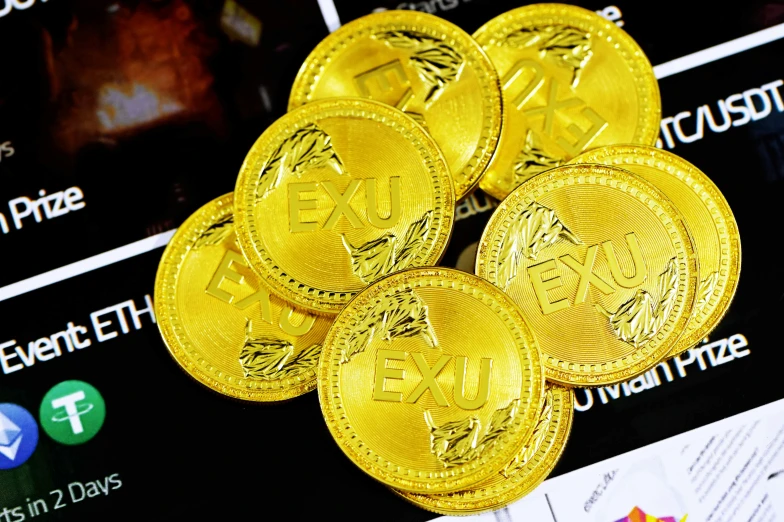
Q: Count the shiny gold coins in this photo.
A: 8